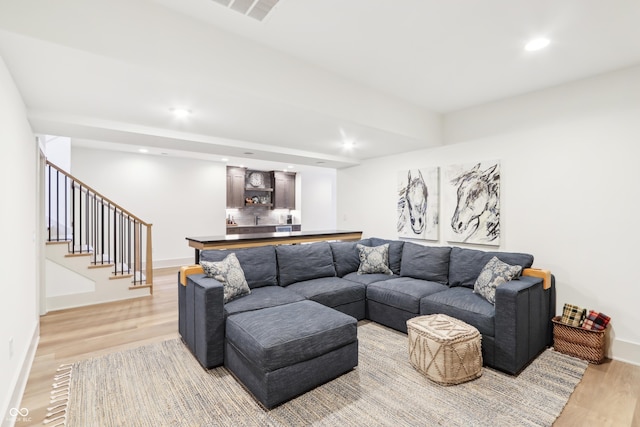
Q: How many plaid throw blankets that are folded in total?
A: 2